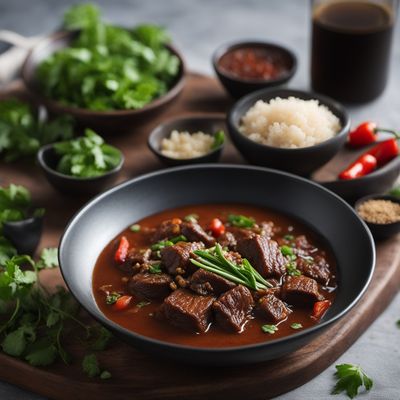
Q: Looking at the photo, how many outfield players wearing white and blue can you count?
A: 0